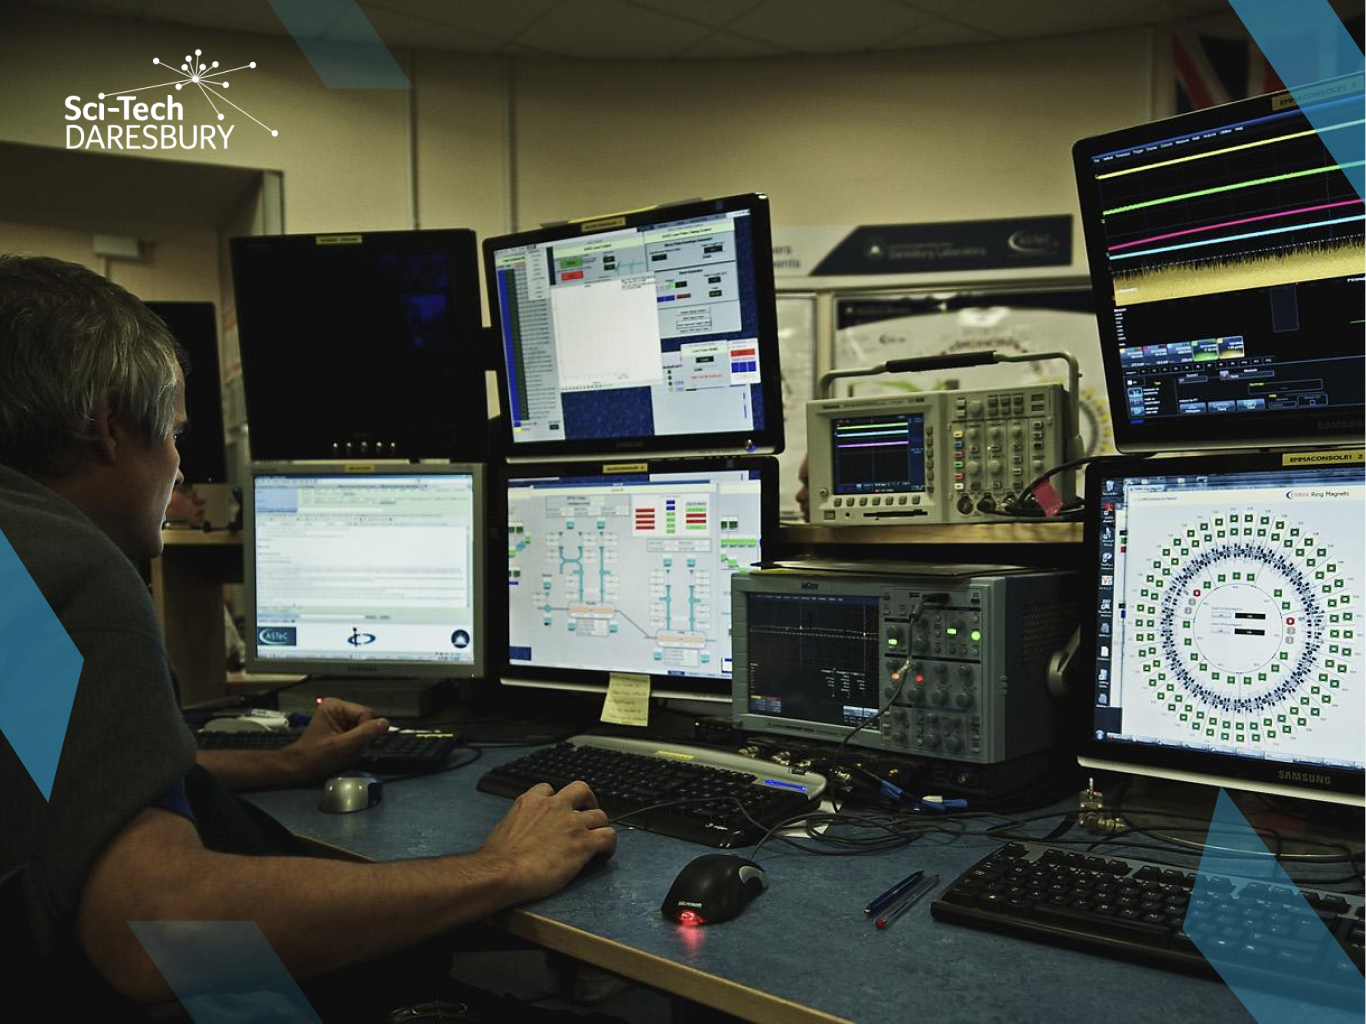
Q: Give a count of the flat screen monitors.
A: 7